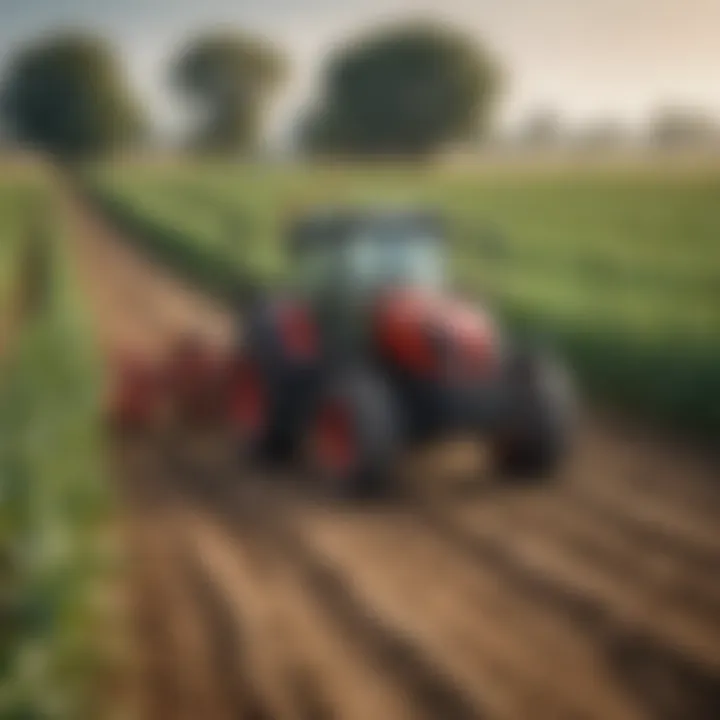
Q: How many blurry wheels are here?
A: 3